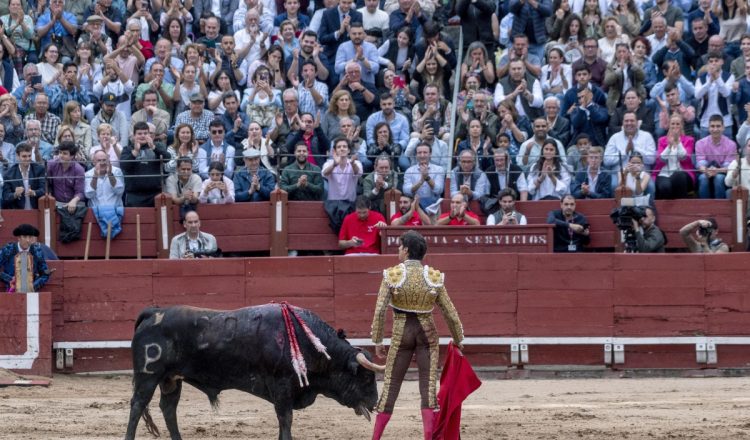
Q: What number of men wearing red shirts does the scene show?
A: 3